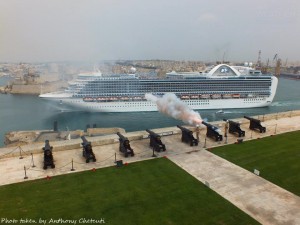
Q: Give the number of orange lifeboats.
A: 11